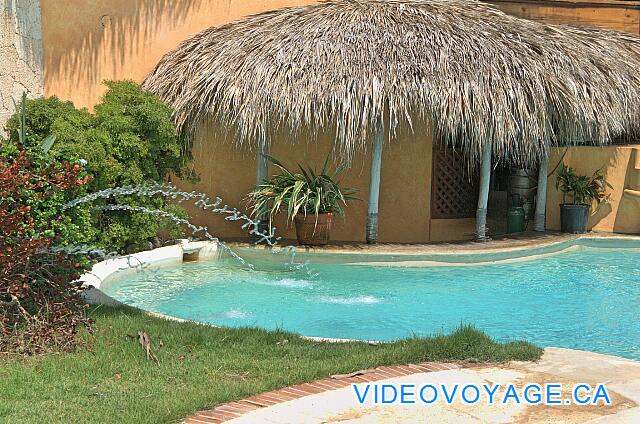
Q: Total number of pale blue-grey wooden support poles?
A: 4